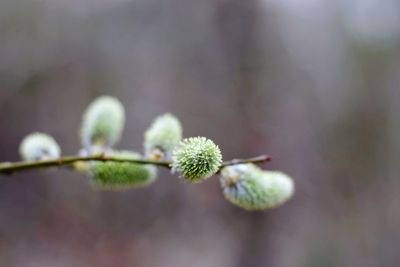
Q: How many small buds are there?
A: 6